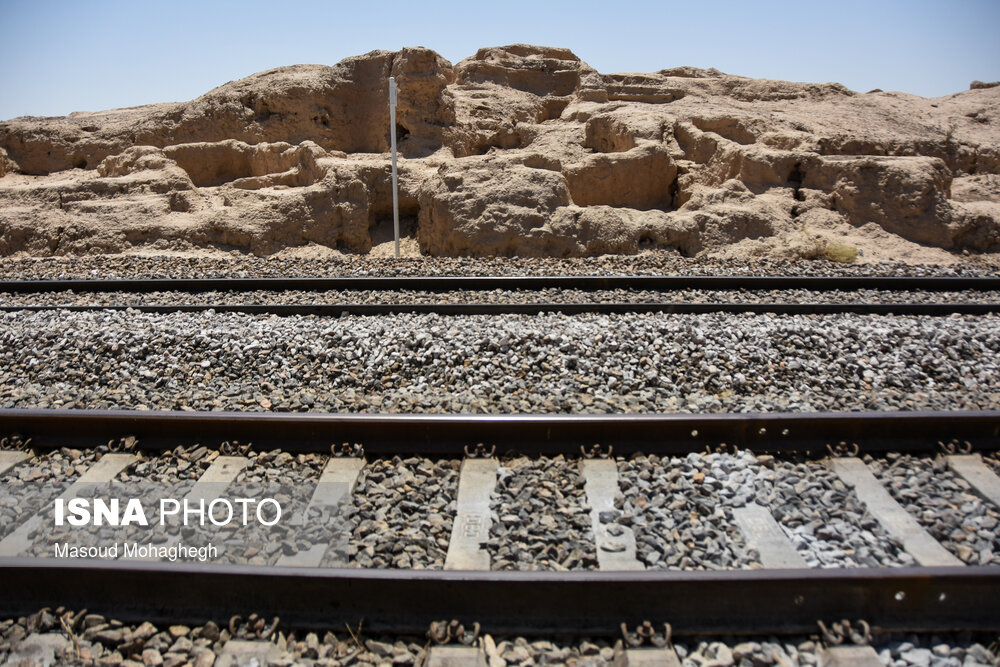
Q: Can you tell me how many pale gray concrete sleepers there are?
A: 9